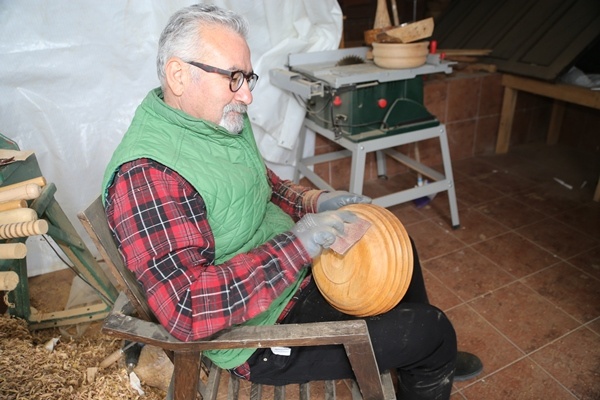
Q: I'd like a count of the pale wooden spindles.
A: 7